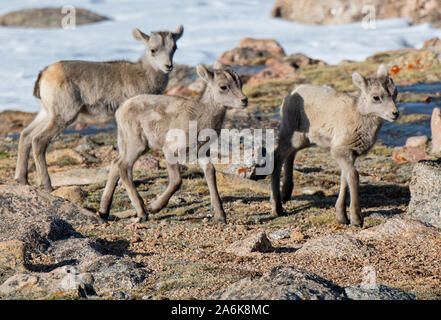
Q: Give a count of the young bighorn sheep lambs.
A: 3